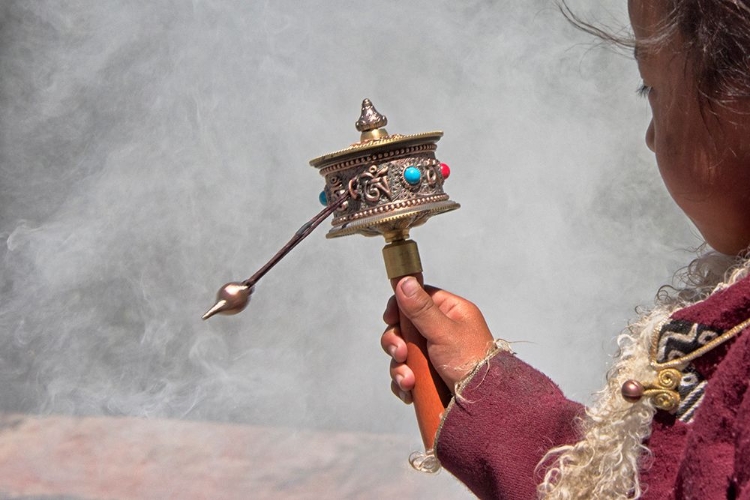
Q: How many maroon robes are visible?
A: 1